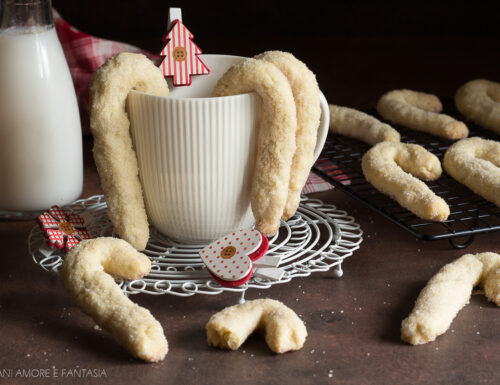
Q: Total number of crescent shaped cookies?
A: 11